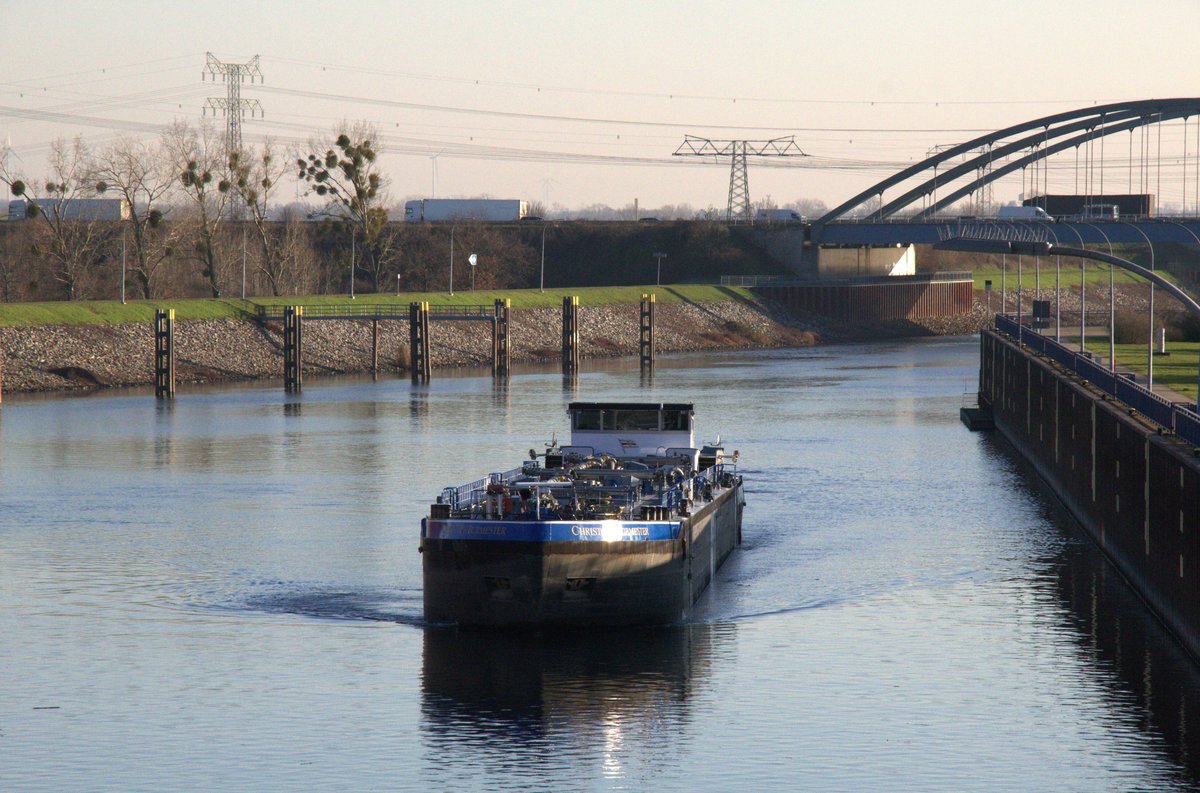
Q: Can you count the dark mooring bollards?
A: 6